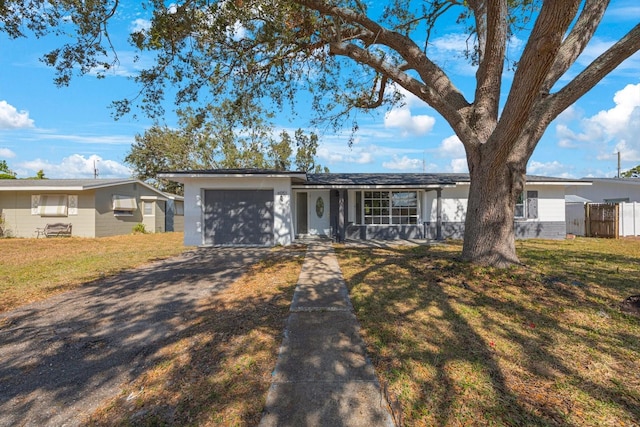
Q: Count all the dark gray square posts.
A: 2